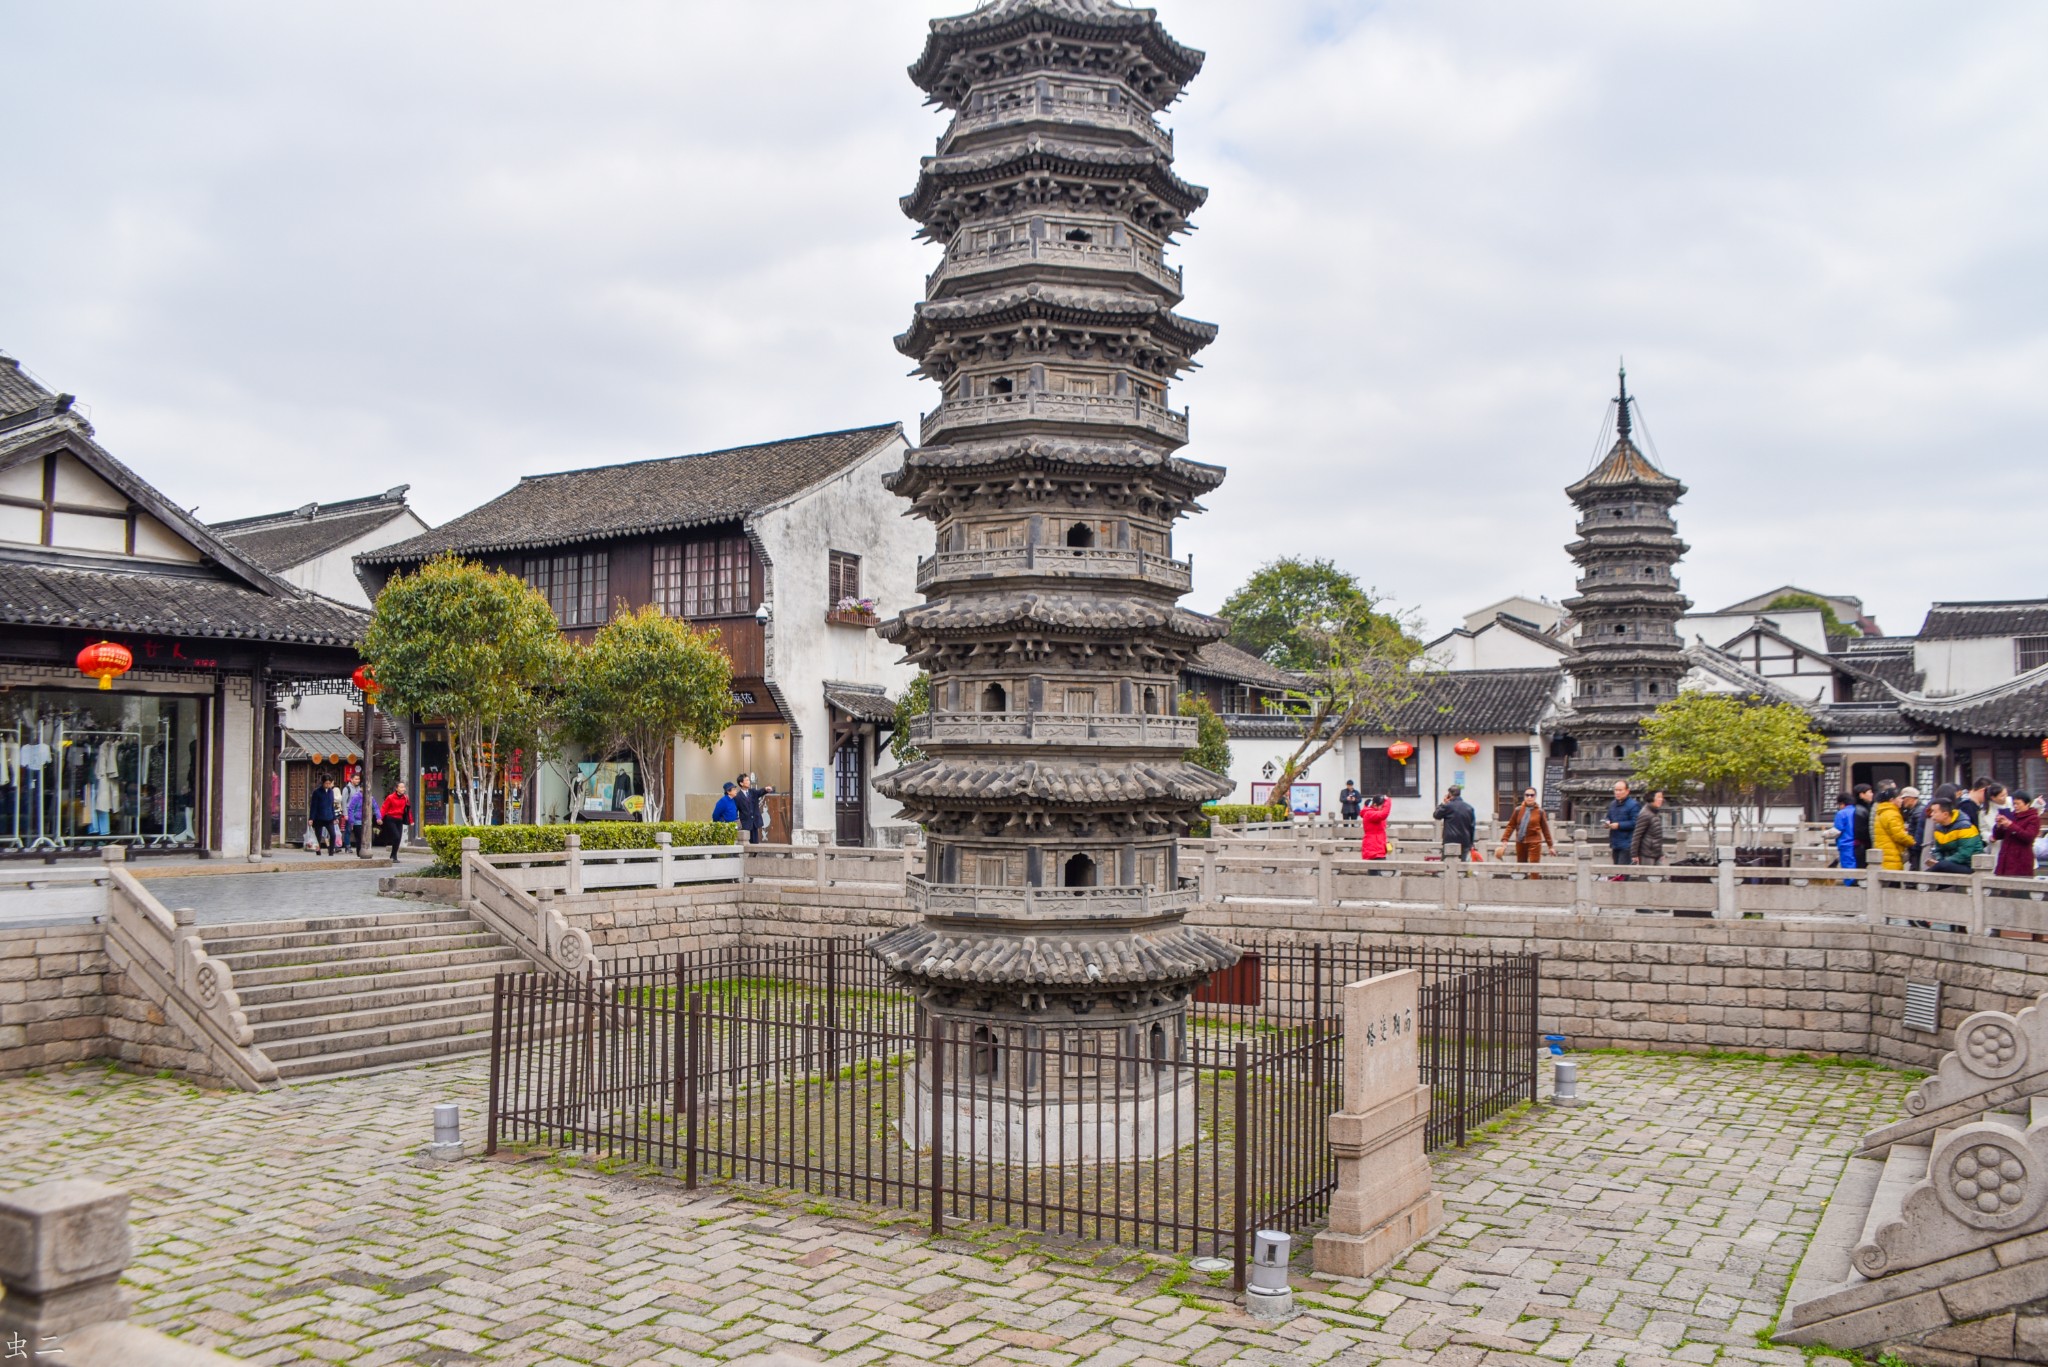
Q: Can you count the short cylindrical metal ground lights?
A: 3